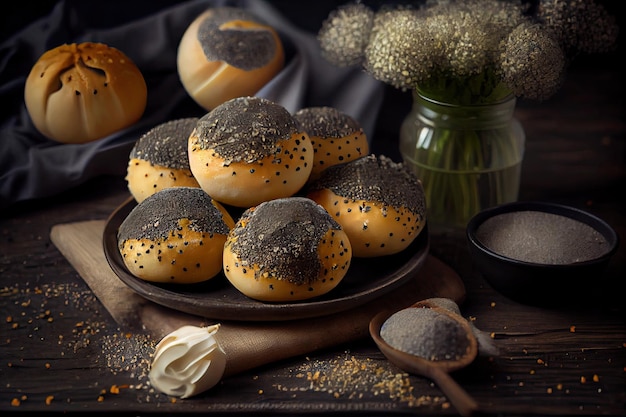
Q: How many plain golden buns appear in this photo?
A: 1